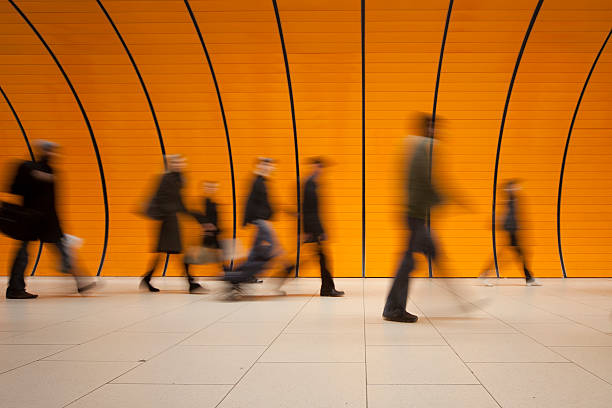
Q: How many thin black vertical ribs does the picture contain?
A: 9